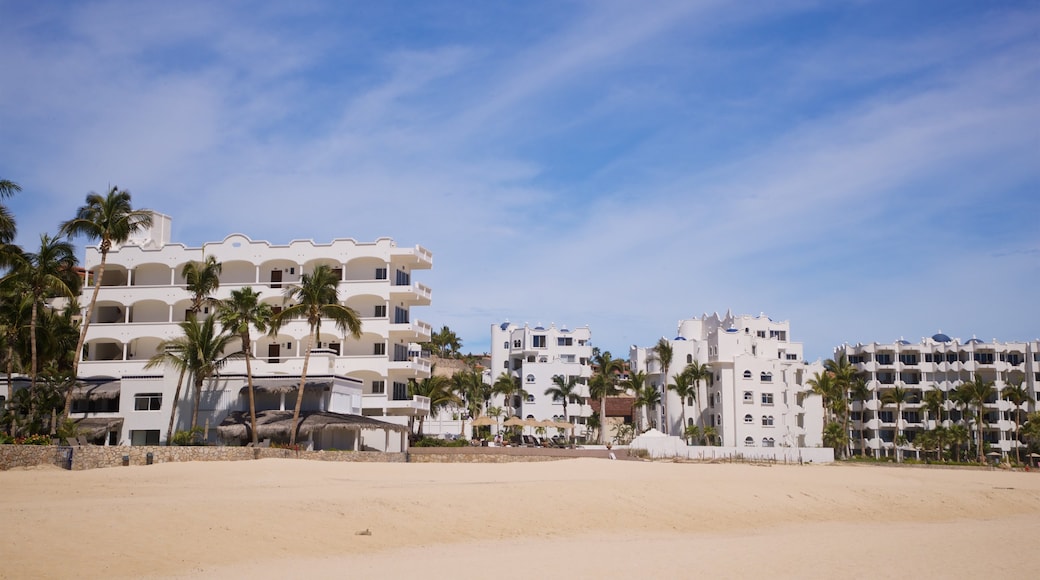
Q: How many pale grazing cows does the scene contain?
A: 0